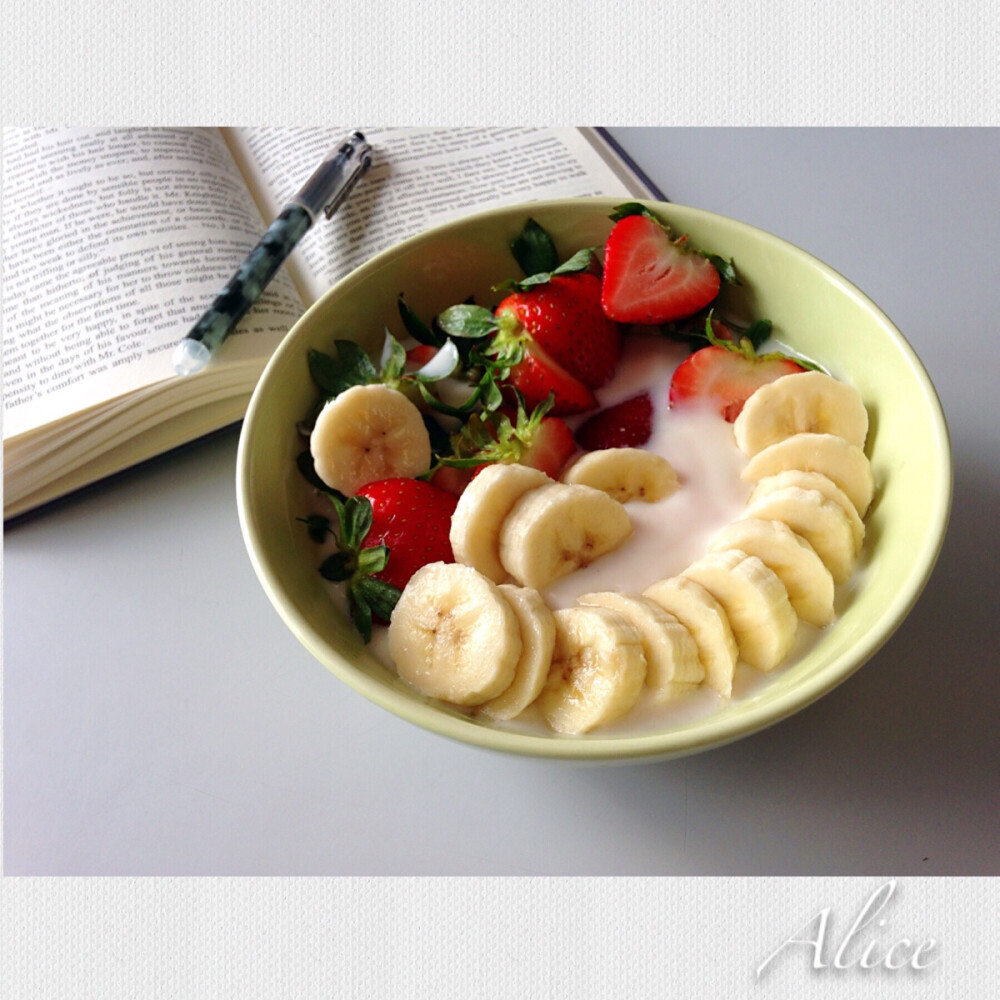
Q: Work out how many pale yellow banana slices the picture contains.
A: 15